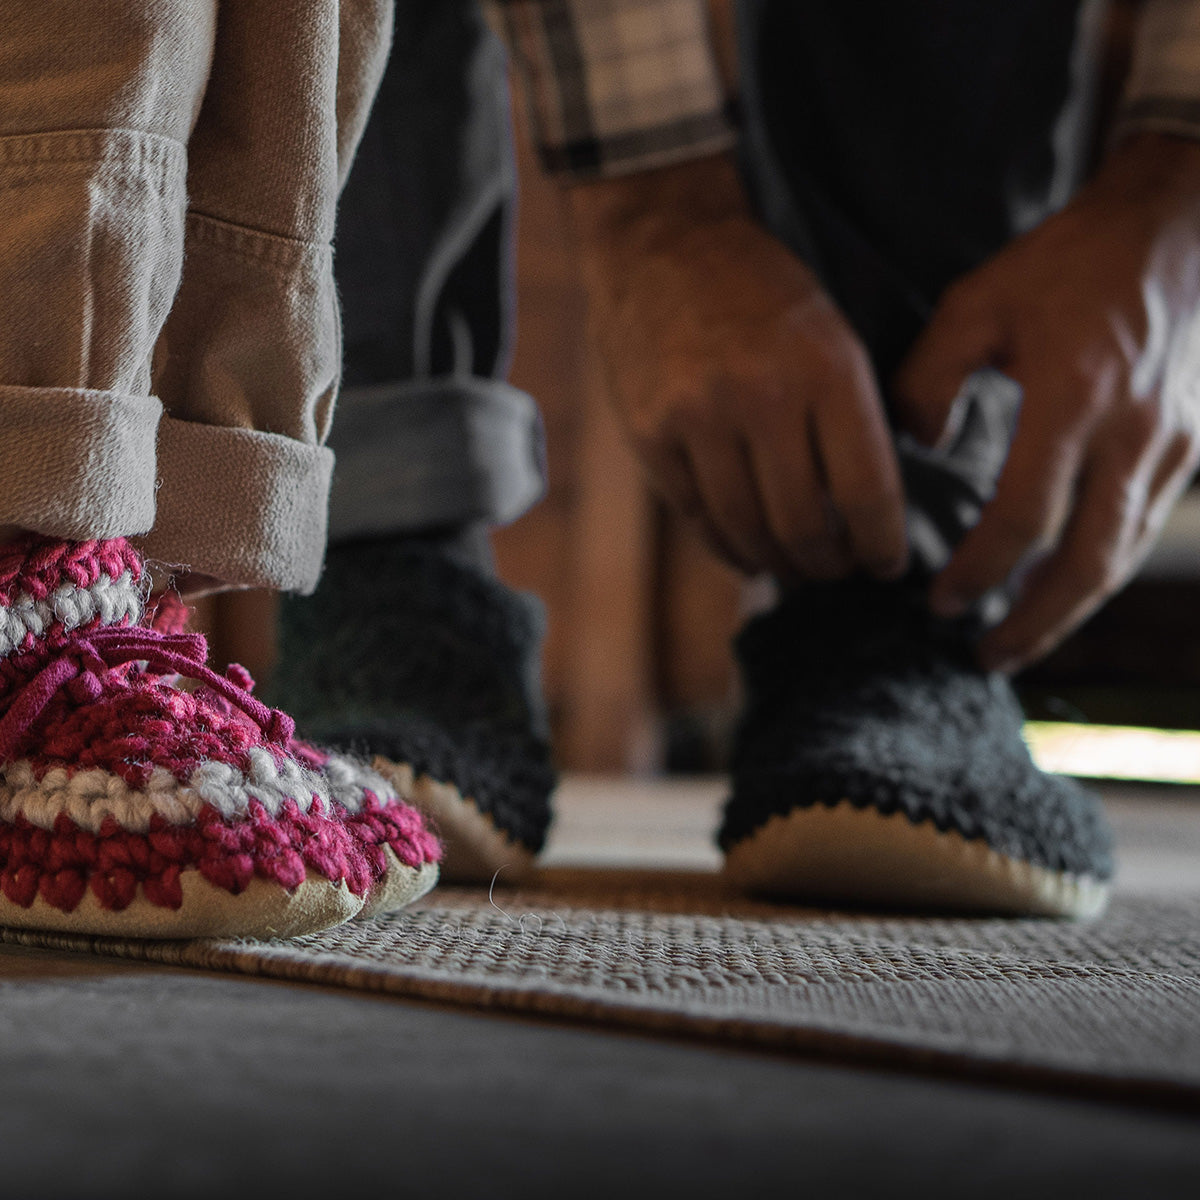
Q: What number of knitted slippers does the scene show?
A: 4